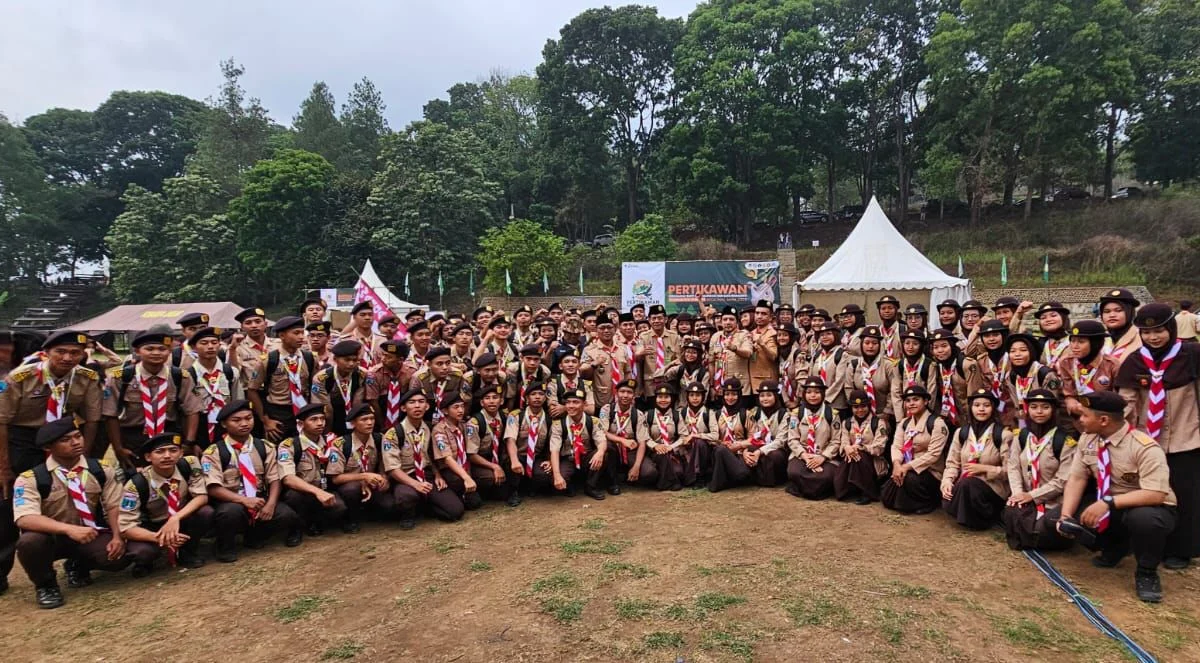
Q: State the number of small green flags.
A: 9